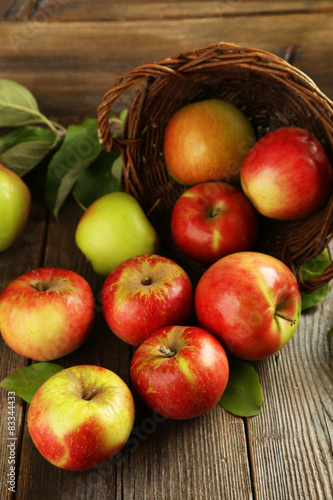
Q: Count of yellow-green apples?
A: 2